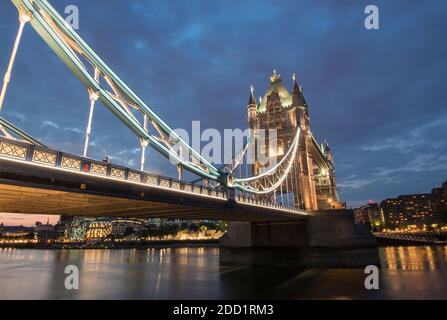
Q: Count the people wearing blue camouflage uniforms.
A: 0